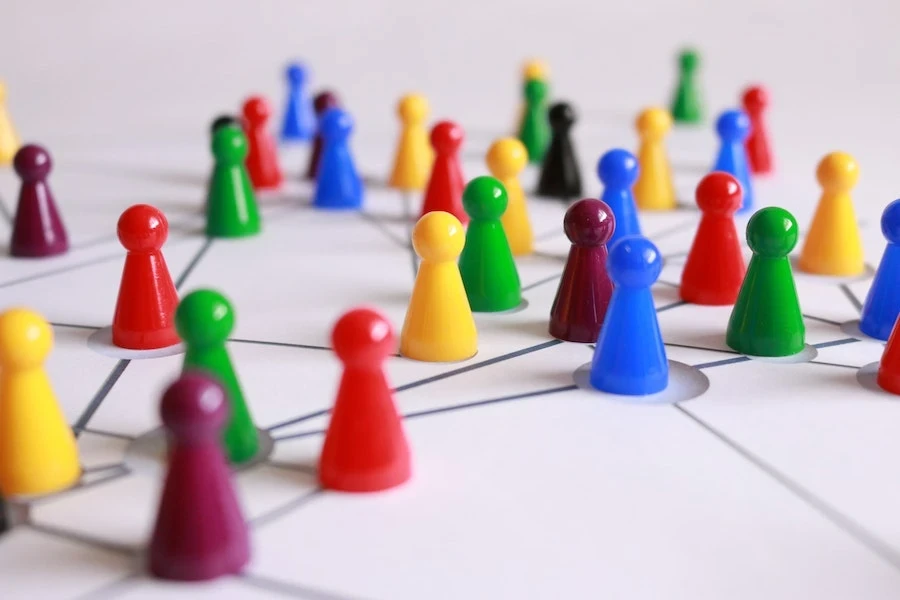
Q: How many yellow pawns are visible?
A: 8